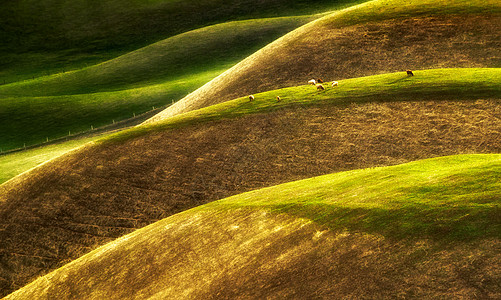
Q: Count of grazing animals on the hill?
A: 7